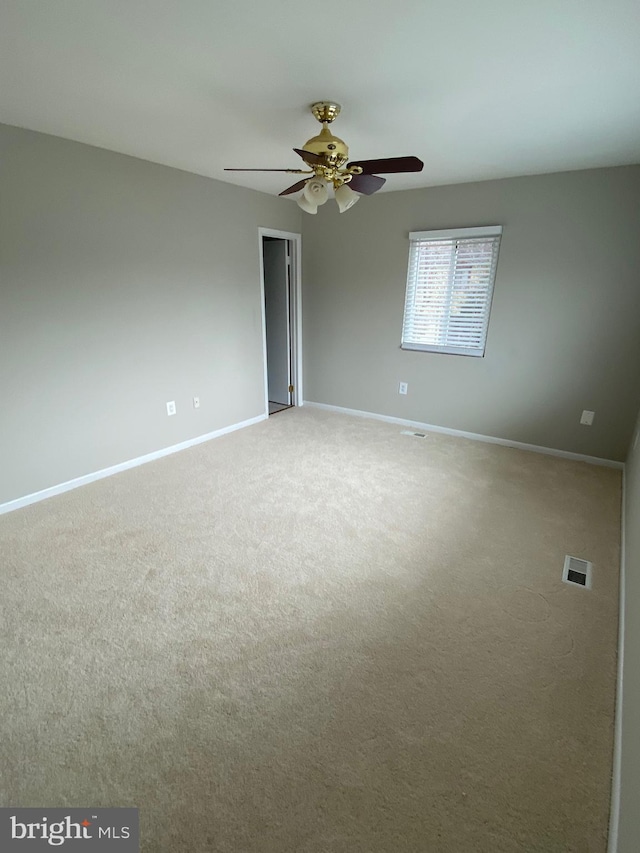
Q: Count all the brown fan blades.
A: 5